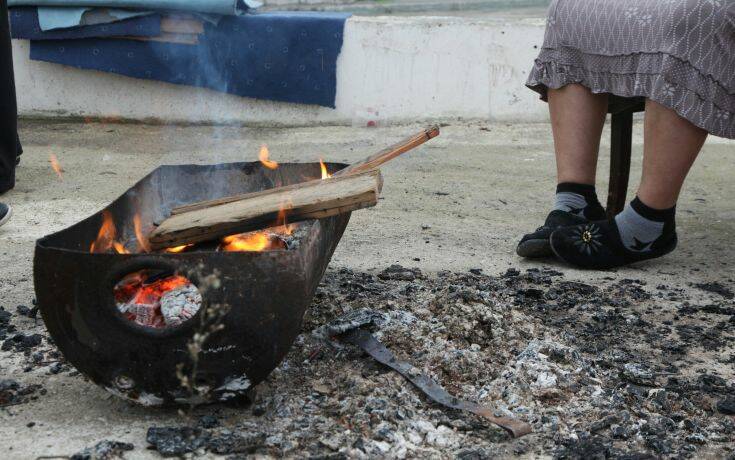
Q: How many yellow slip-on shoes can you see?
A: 0